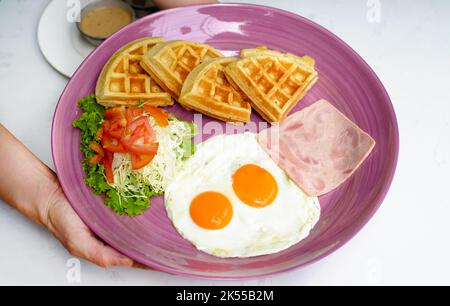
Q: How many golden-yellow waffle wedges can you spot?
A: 4